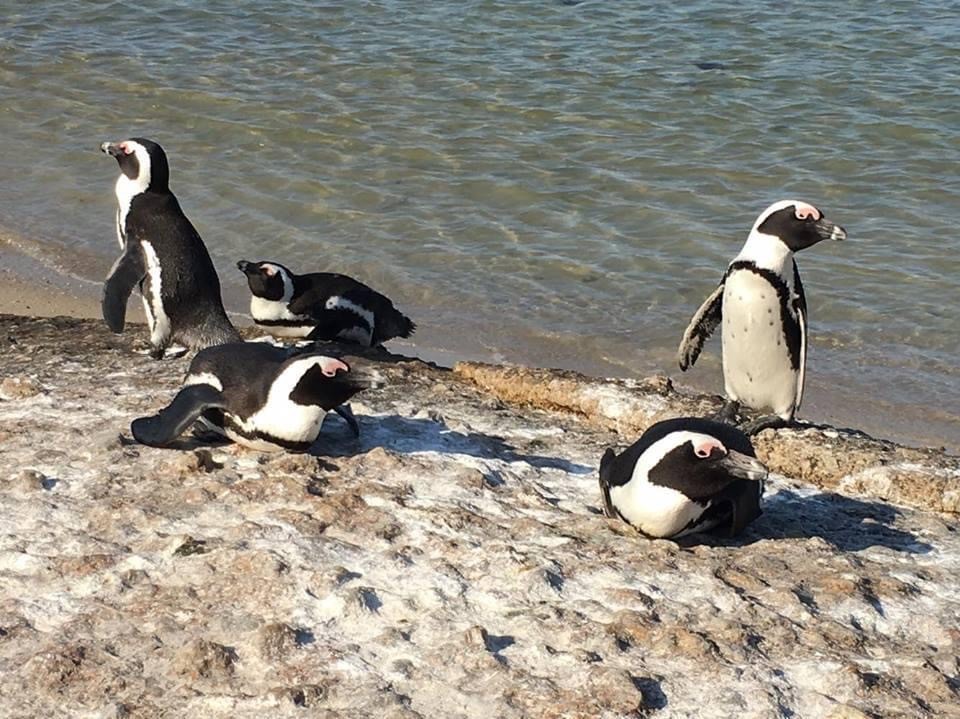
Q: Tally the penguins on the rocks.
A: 5